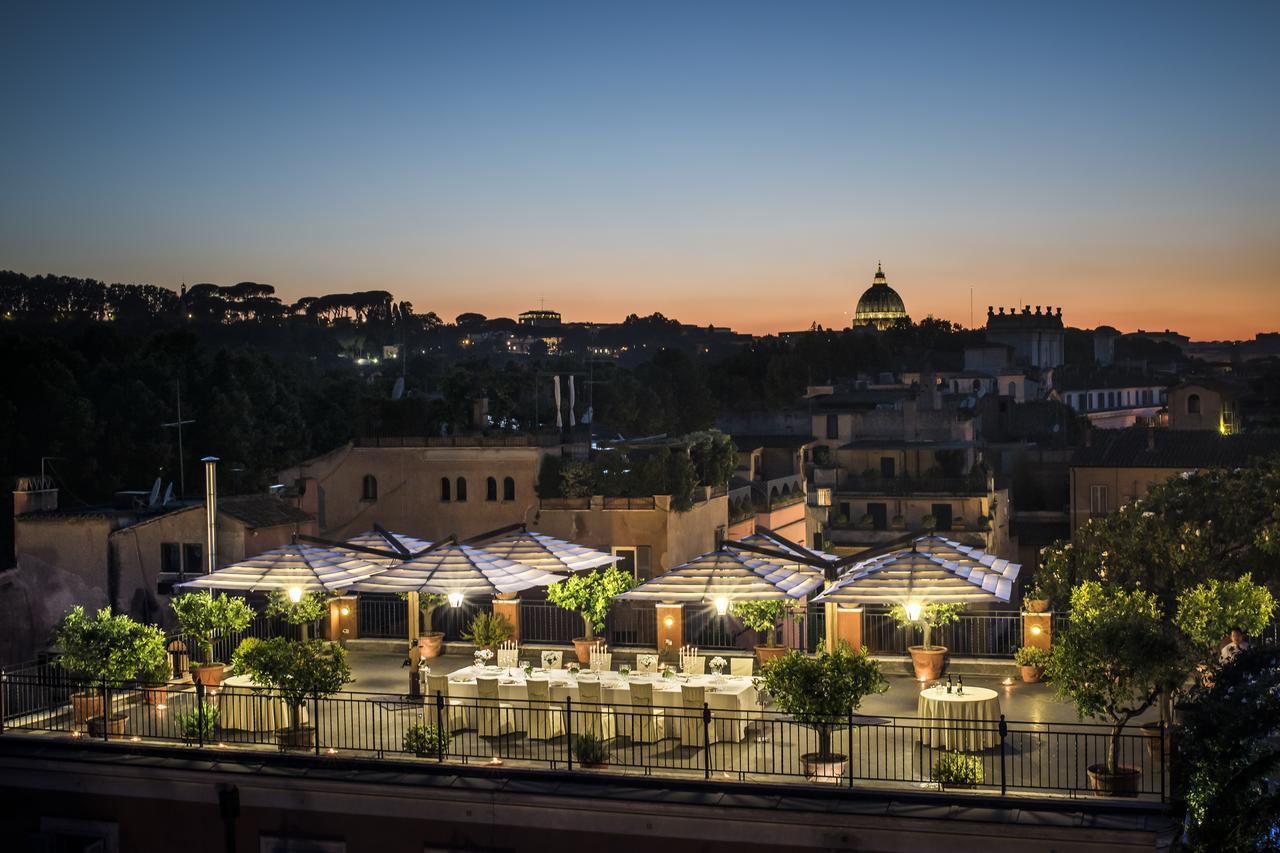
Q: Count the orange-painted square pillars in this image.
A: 5